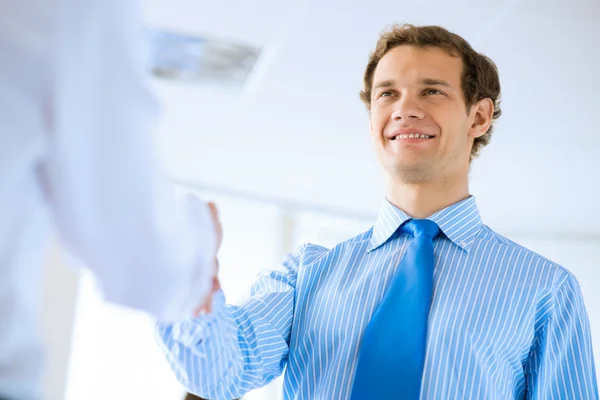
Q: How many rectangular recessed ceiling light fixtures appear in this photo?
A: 1